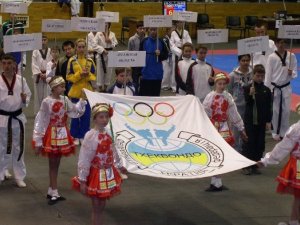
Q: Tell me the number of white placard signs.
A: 11